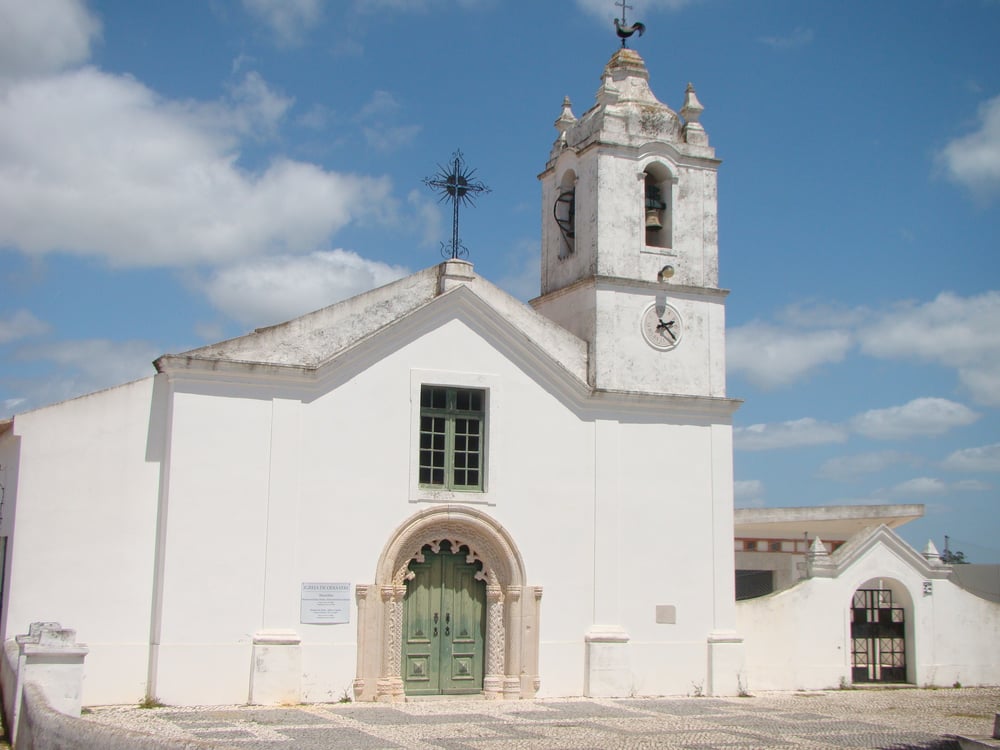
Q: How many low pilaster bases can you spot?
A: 3